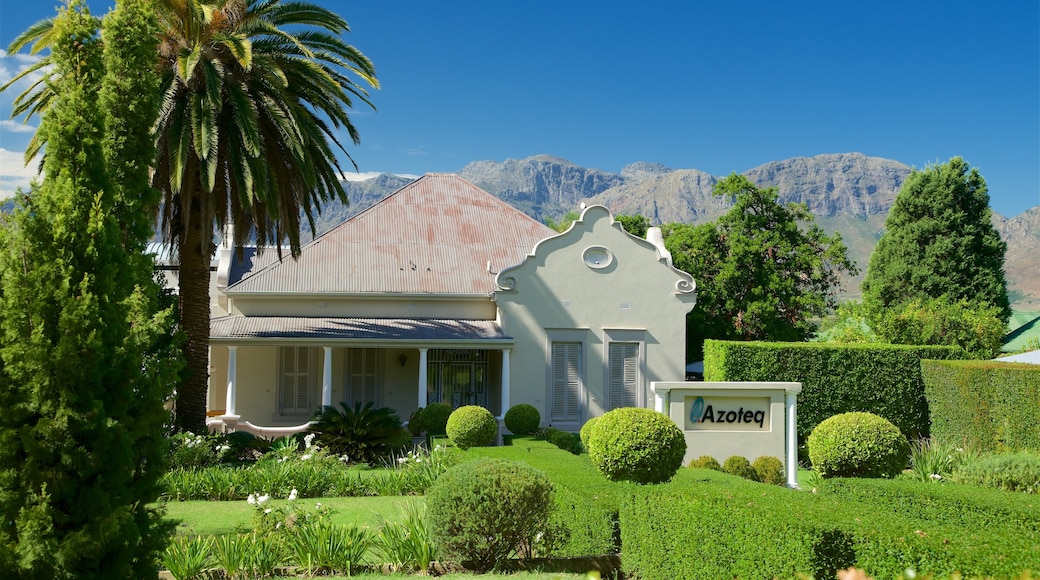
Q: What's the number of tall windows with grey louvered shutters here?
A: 4